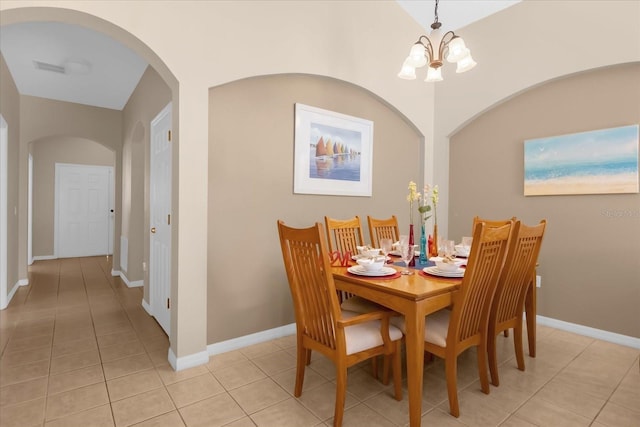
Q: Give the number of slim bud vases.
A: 3